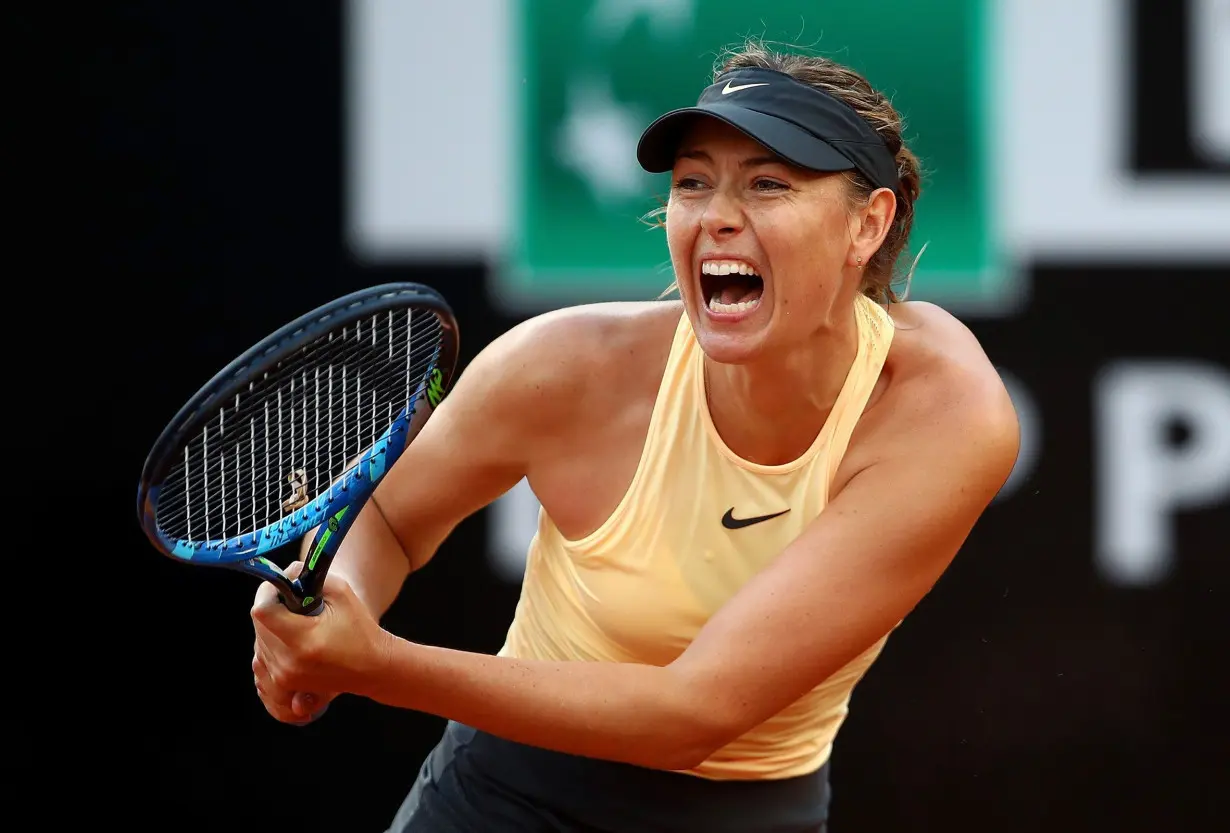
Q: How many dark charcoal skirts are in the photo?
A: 1